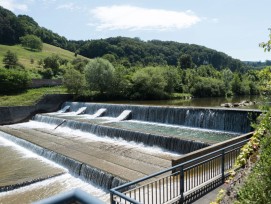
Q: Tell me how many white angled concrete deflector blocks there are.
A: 4